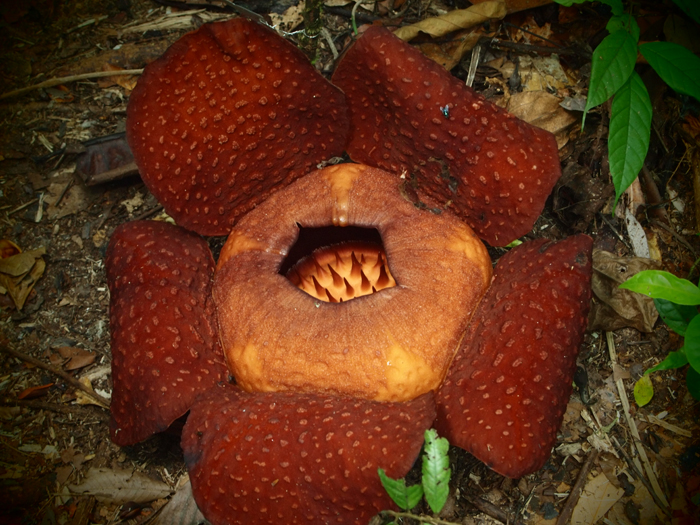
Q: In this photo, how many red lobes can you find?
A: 5